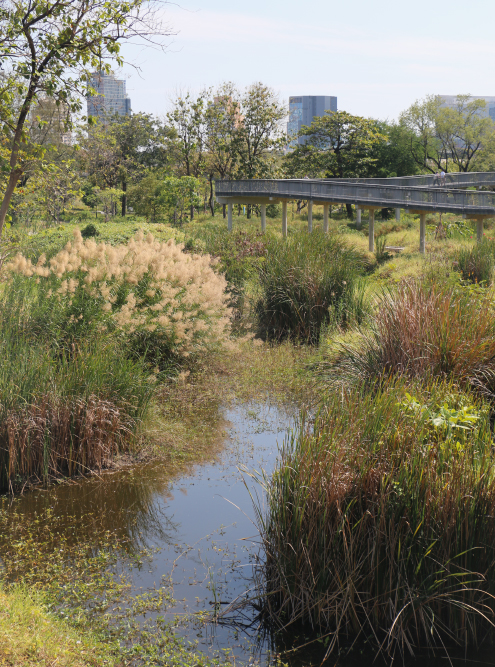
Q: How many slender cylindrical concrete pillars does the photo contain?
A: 10